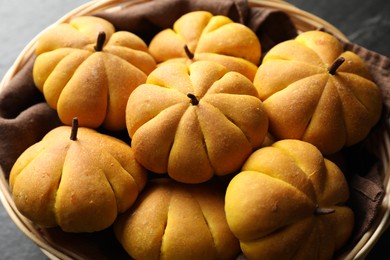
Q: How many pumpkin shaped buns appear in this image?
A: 7